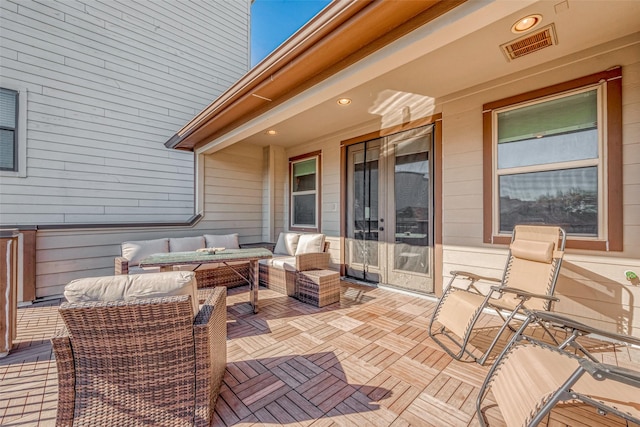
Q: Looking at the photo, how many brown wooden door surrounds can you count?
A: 1